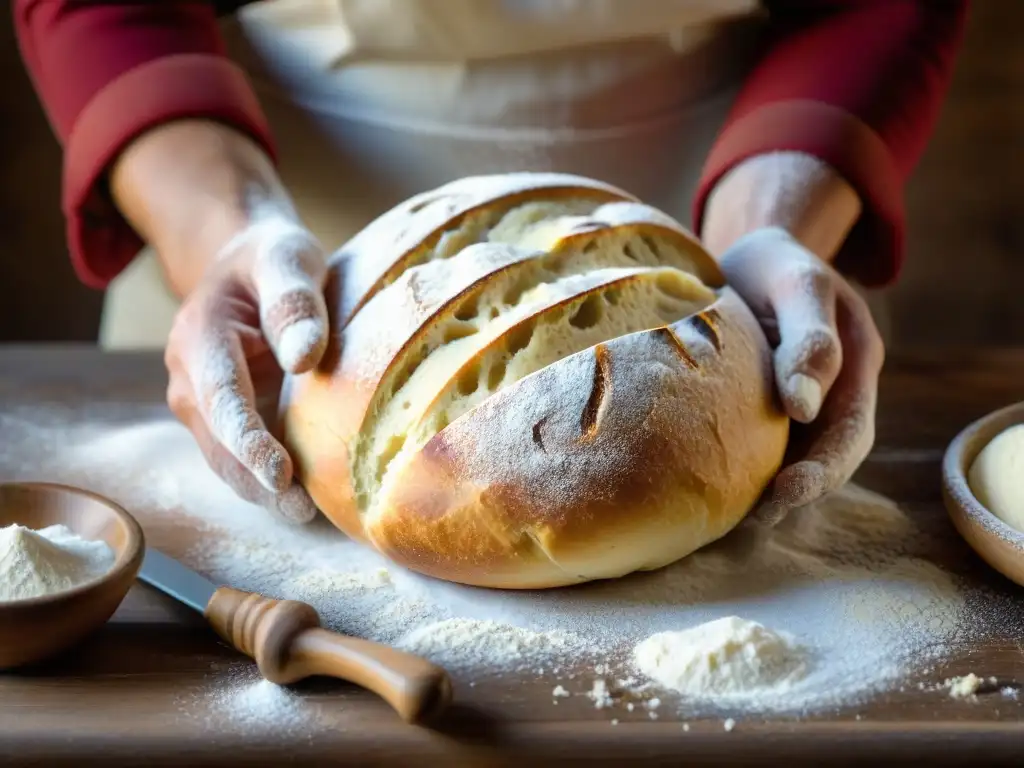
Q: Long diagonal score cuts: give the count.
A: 3